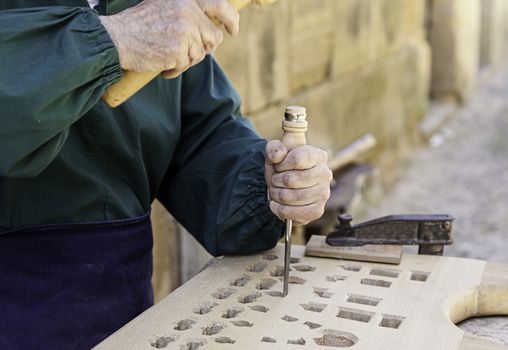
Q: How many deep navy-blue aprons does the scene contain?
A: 1